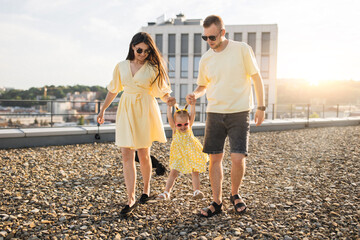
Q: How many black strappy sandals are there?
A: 2